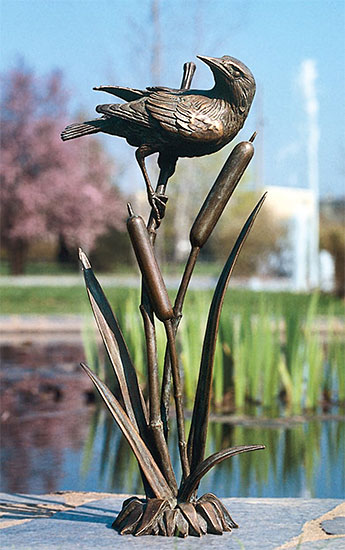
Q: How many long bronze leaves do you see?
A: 4